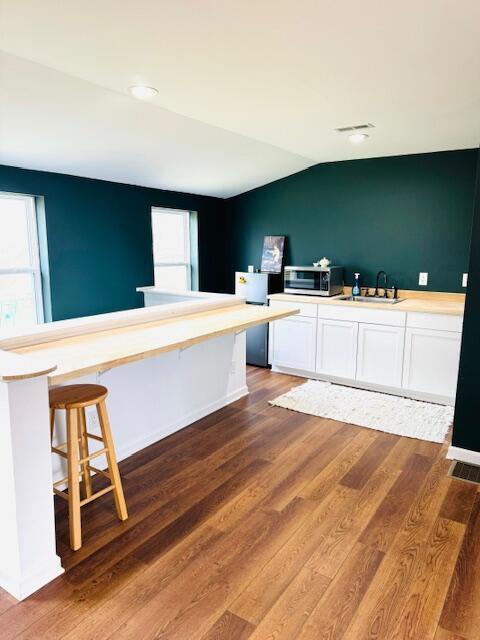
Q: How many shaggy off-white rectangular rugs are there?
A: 1